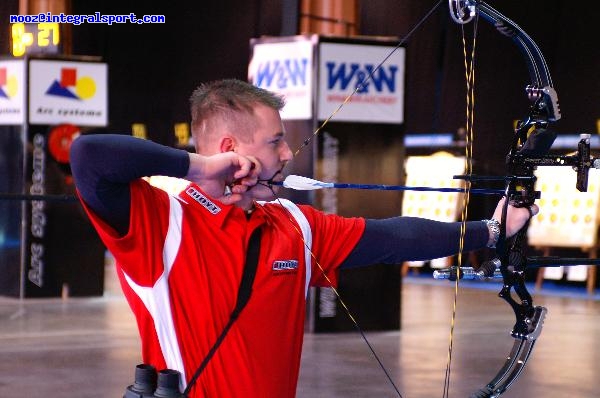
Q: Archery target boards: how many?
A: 2